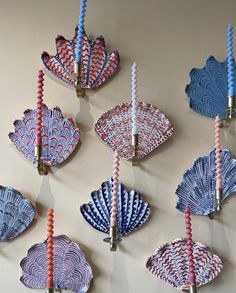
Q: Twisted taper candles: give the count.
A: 8